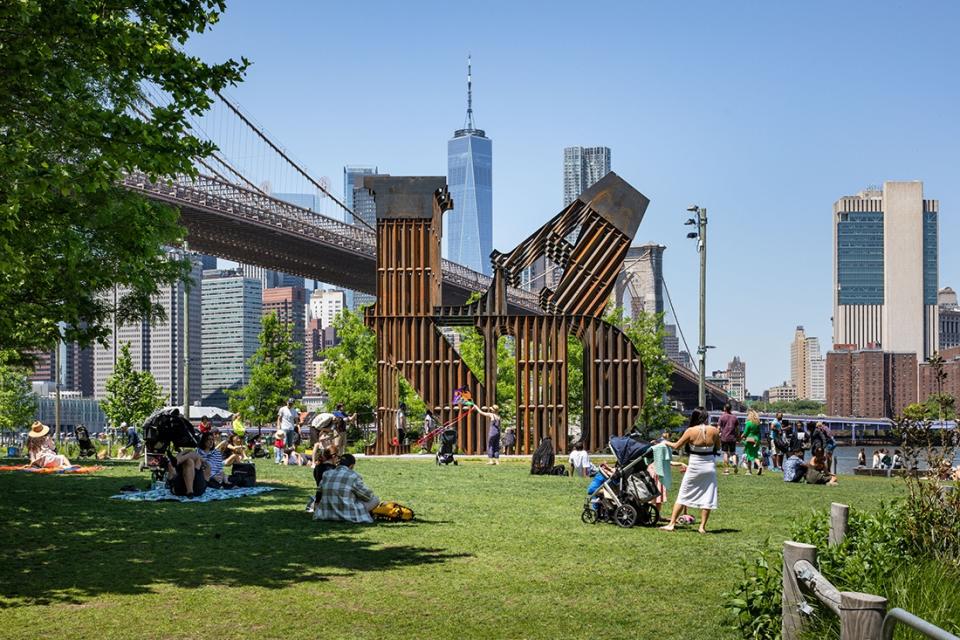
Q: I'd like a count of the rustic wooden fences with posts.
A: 1